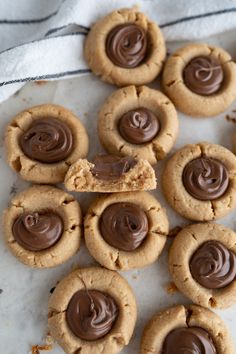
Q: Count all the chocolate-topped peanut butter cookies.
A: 11